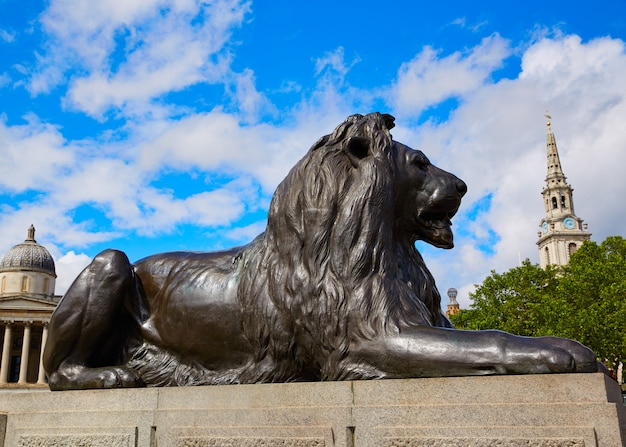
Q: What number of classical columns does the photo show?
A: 3